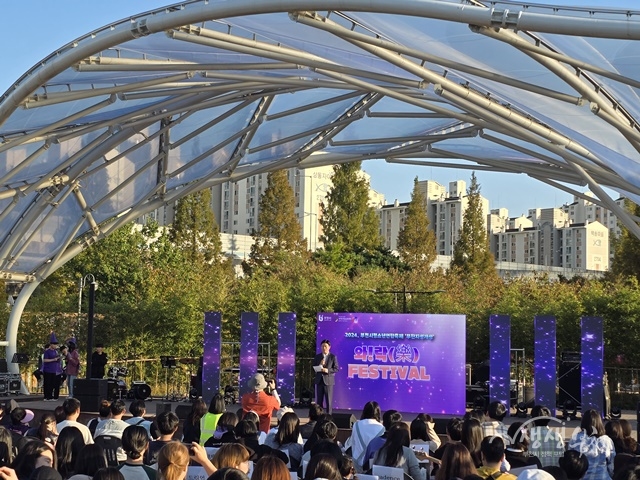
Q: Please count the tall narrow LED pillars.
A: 6